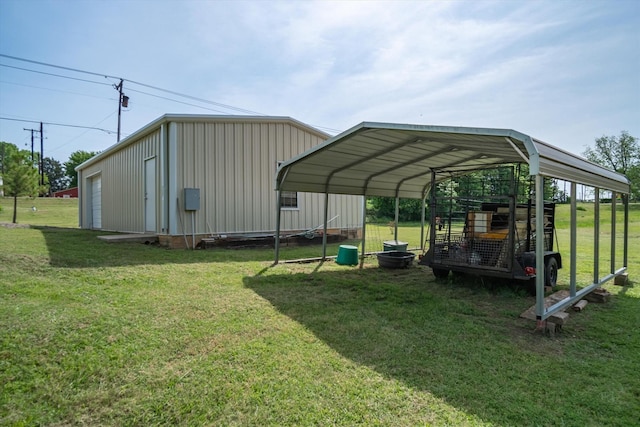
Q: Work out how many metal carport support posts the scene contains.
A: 10